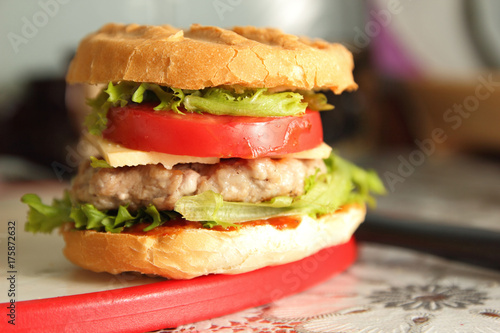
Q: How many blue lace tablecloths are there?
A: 0